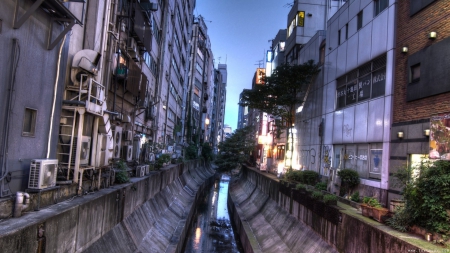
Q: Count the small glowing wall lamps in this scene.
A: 4